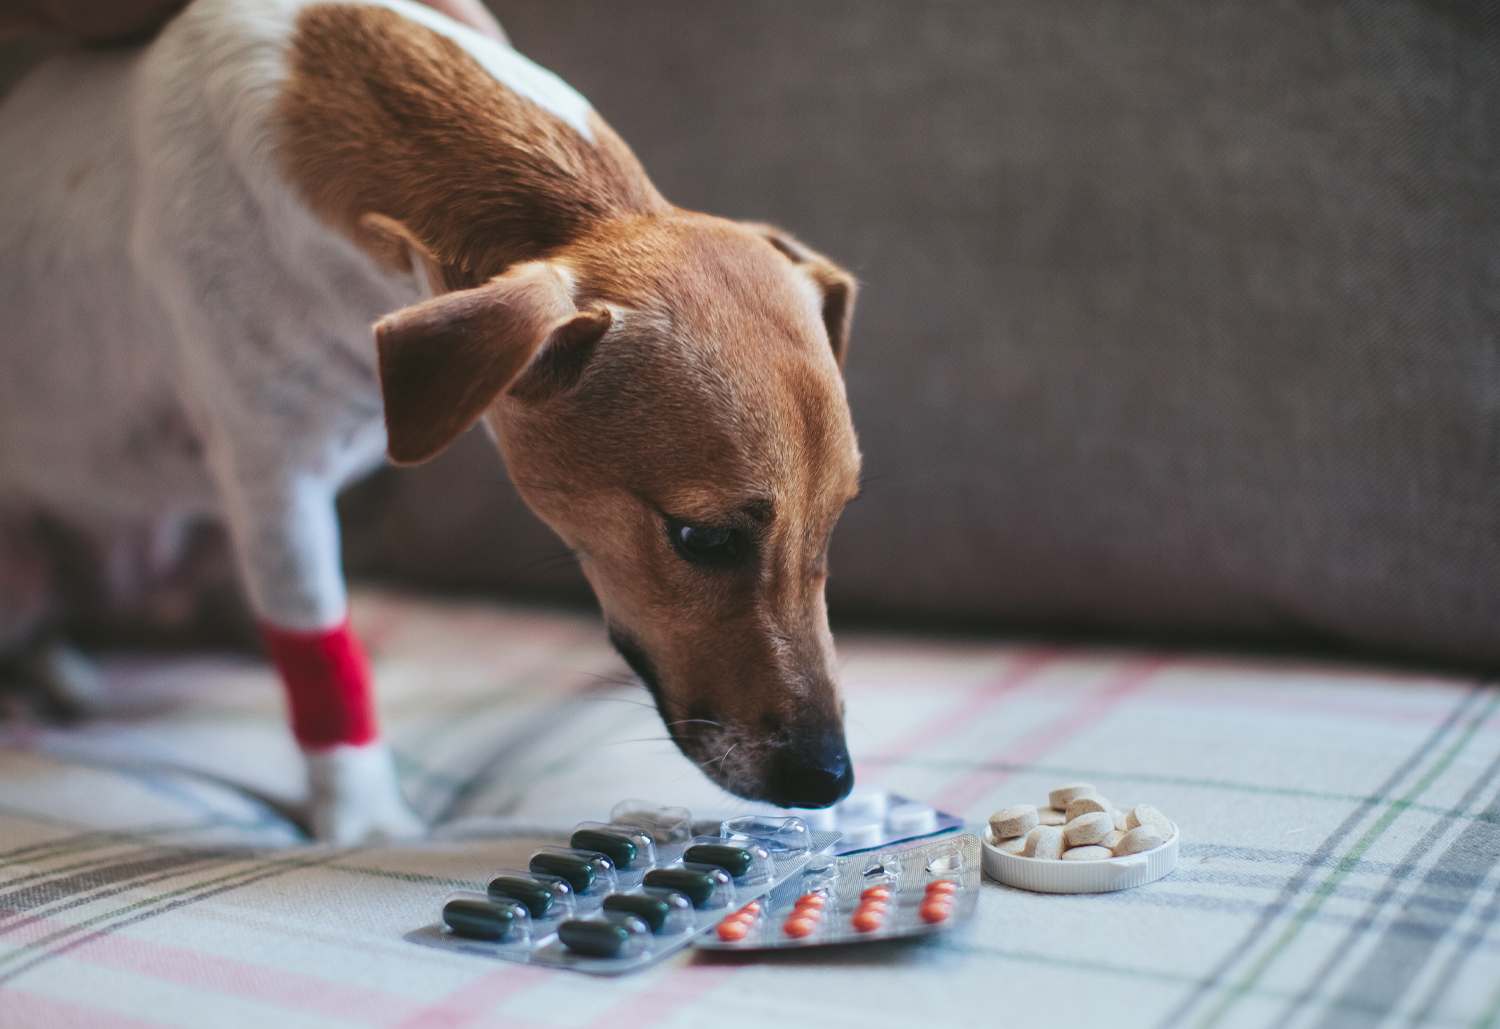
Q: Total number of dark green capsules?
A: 8